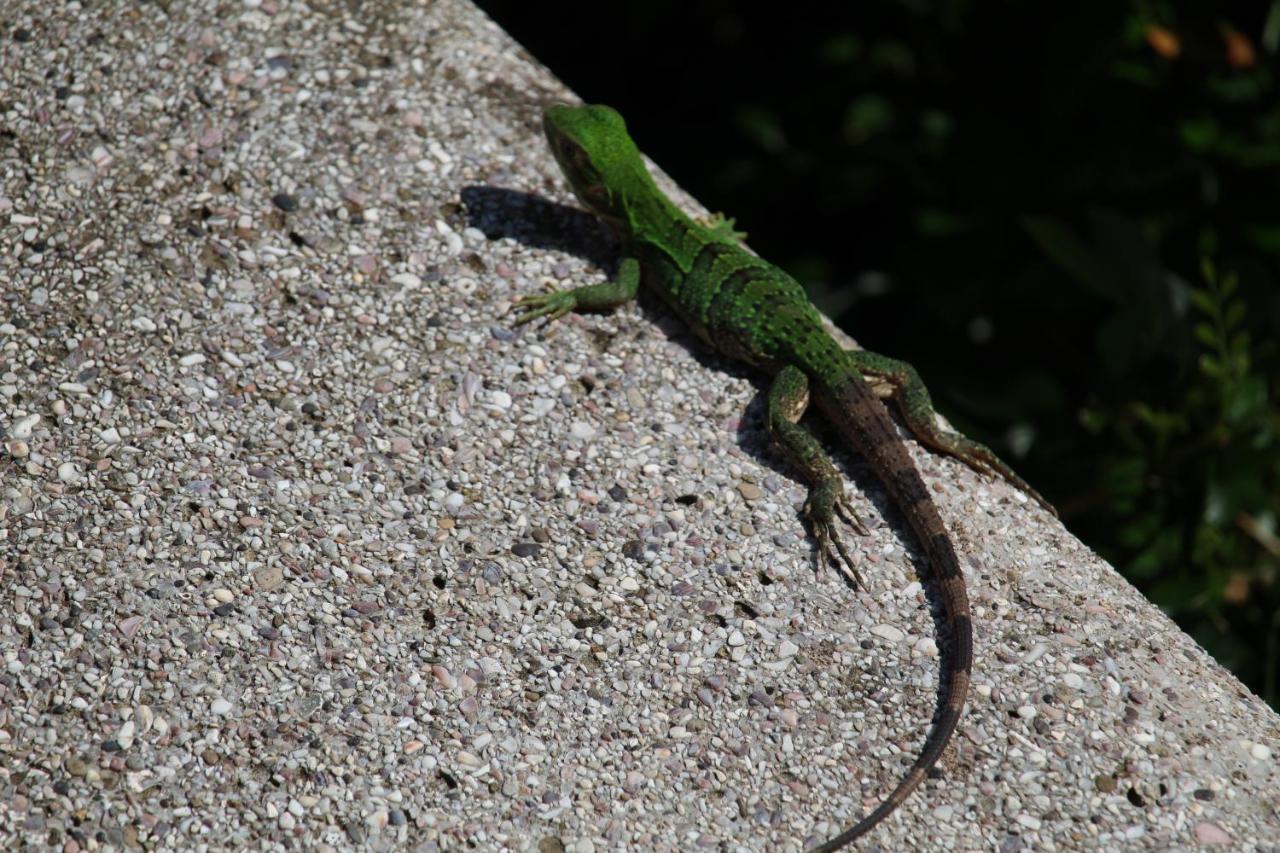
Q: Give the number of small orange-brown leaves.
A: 2